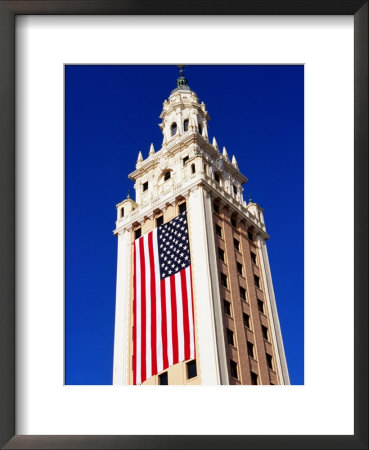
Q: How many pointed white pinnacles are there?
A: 5